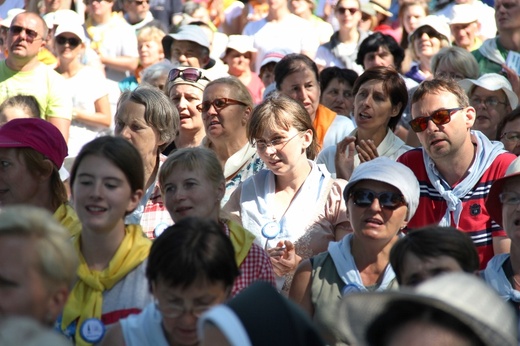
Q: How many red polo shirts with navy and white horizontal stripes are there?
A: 1